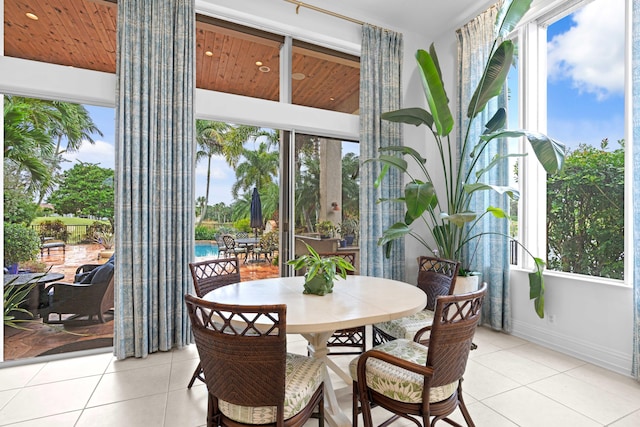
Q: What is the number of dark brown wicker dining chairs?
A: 5